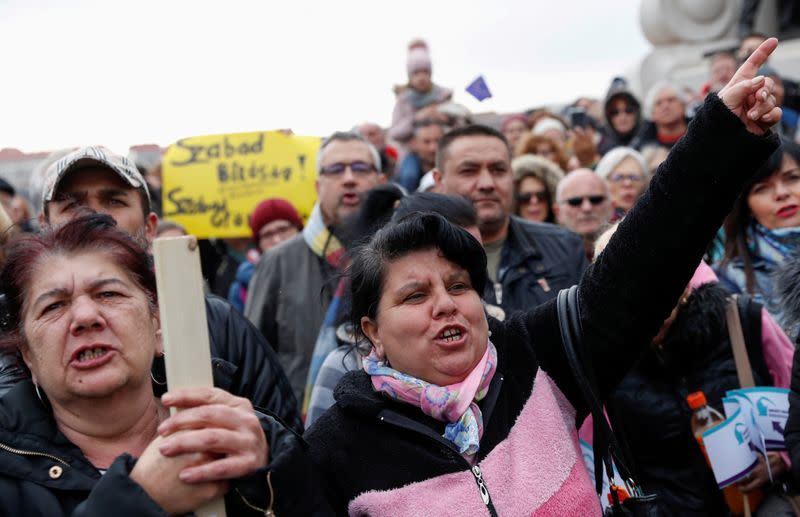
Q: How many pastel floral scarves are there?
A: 1